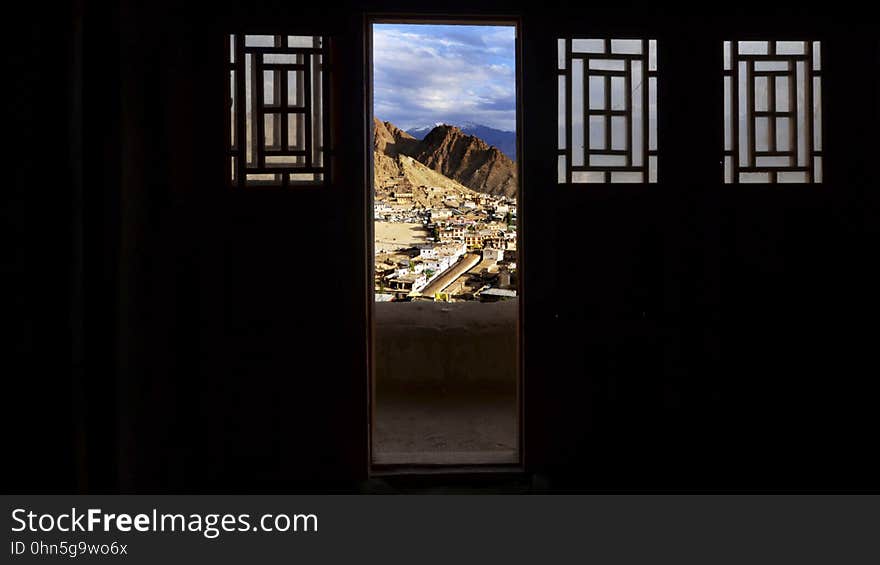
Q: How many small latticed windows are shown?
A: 3